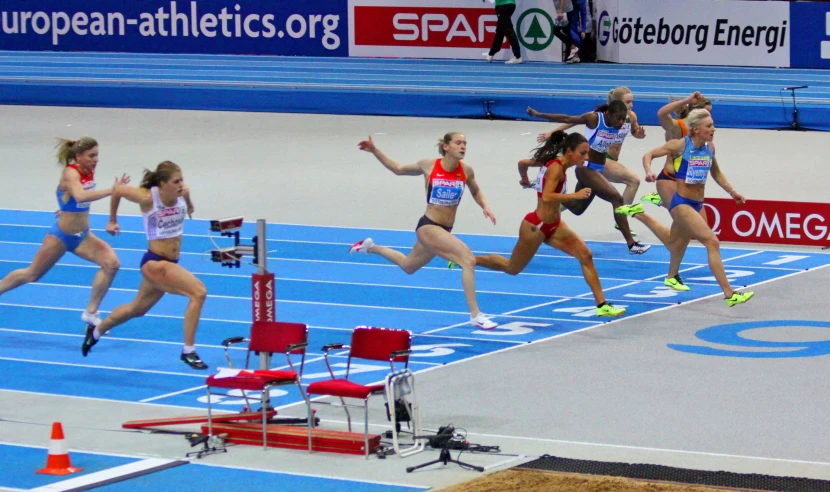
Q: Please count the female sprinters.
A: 8